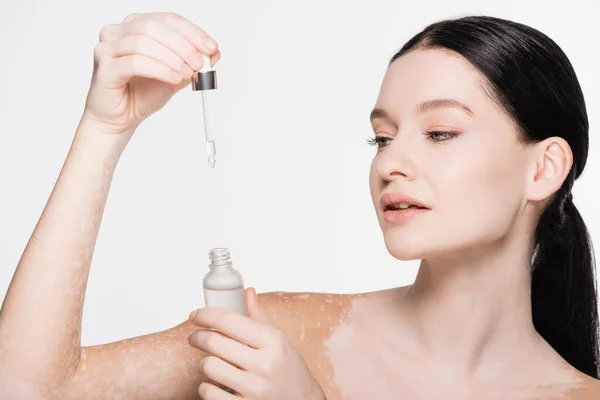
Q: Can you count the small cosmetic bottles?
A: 1